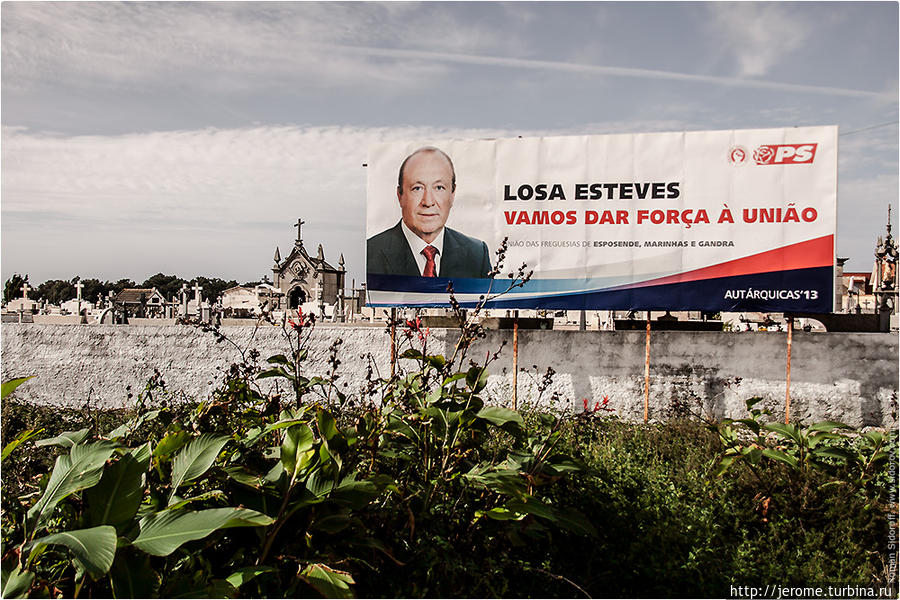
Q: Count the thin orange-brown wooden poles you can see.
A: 4